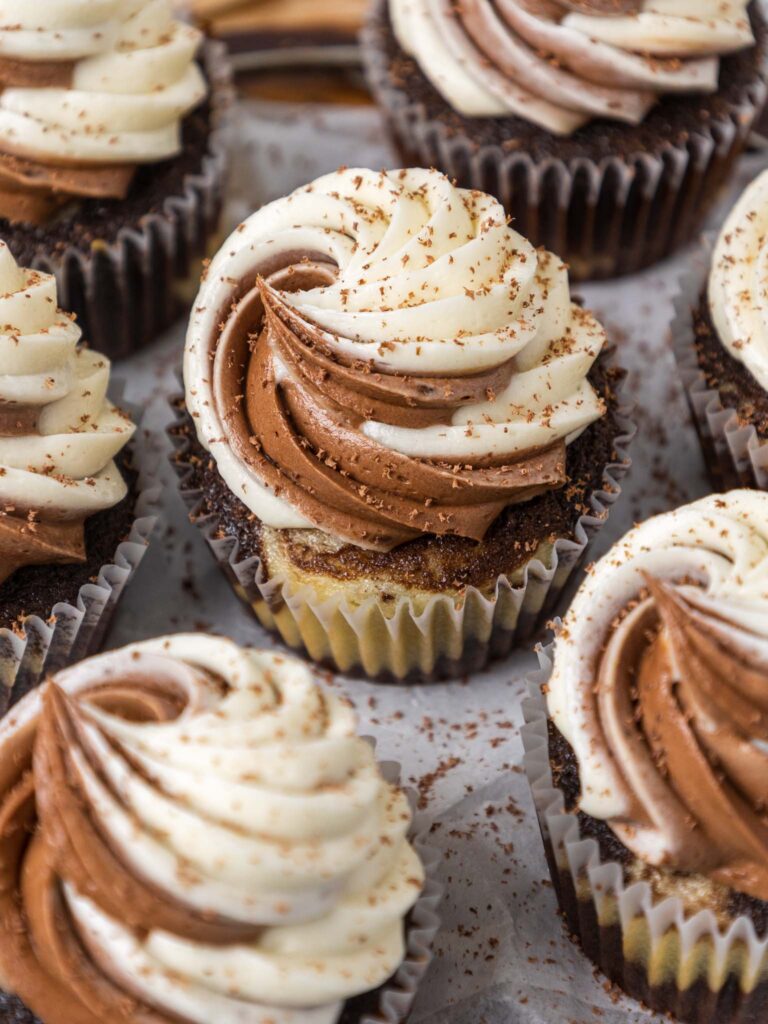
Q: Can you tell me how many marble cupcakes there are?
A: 7